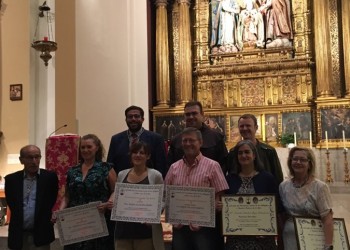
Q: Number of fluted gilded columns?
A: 4